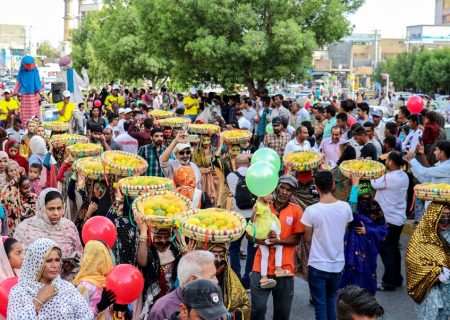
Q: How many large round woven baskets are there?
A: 15